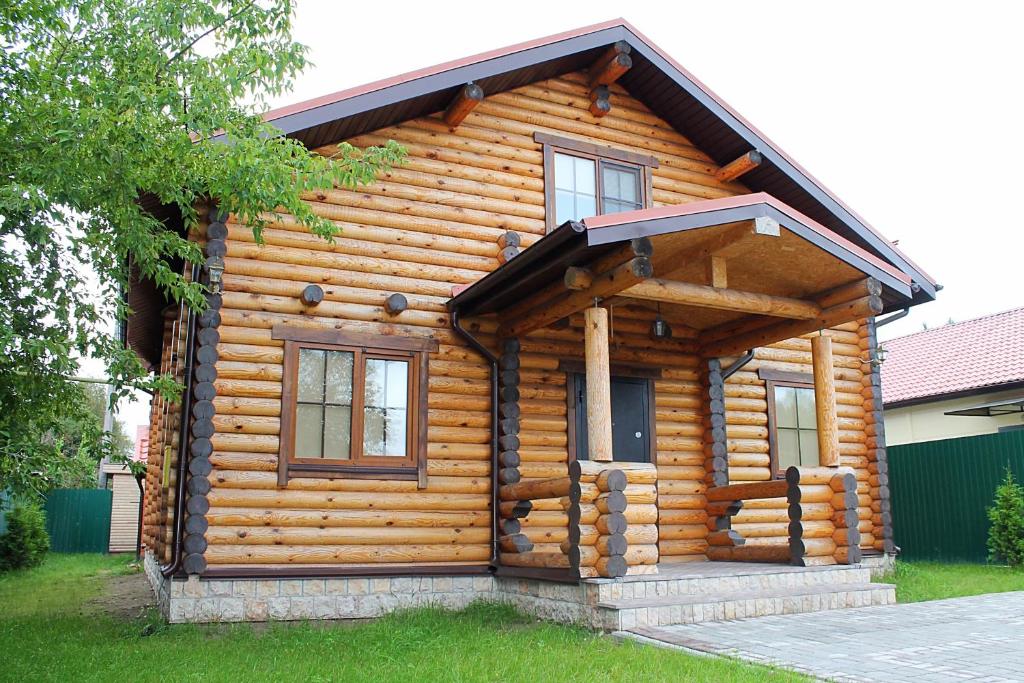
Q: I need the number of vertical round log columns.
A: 2